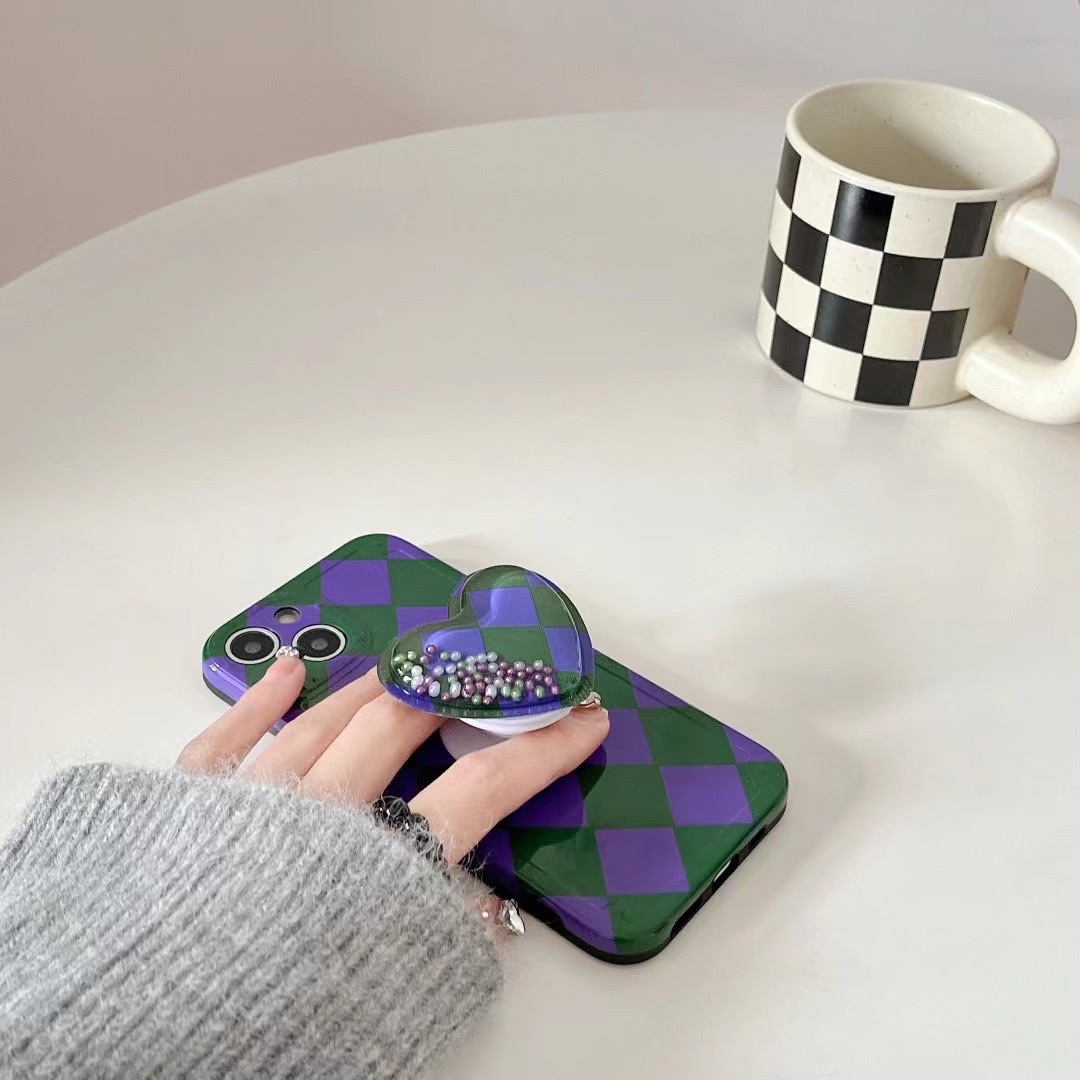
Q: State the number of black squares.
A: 10